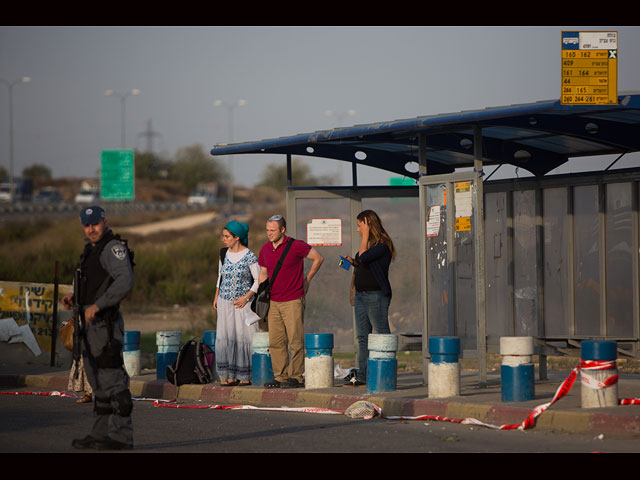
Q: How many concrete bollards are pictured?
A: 9